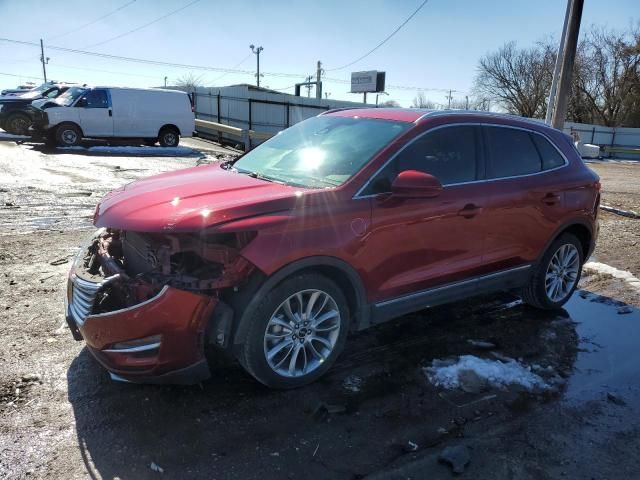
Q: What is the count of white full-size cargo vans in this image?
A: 1